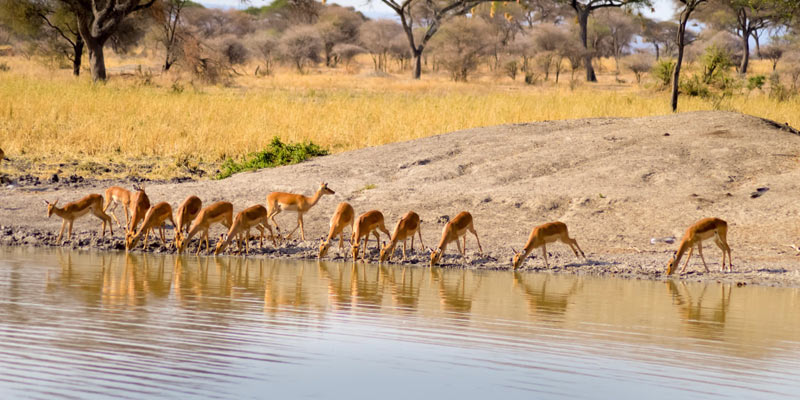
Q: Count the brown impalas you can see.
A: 14